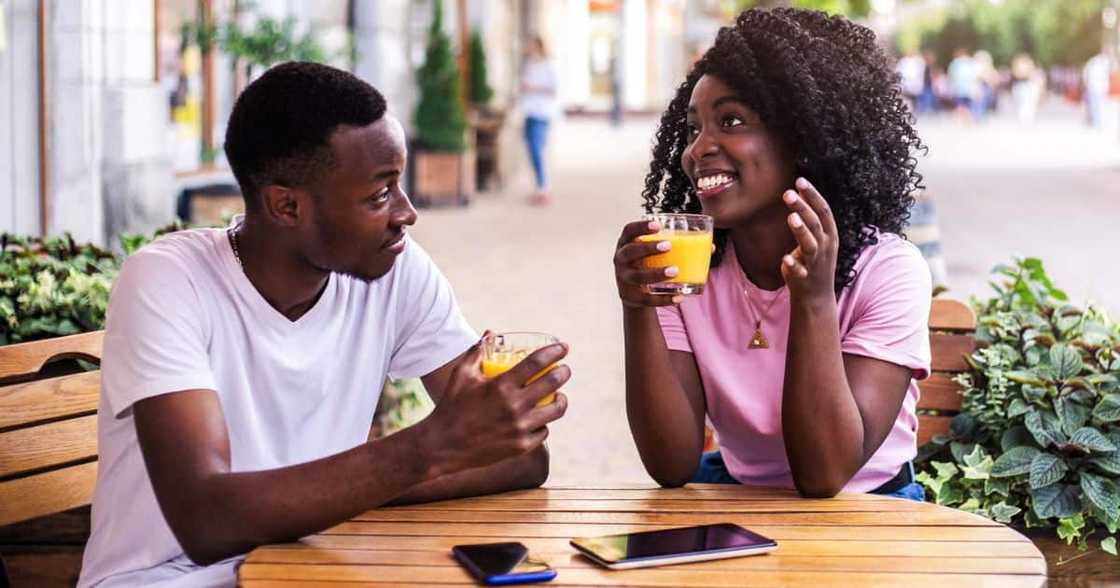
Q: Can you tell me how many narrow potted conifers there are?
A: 2